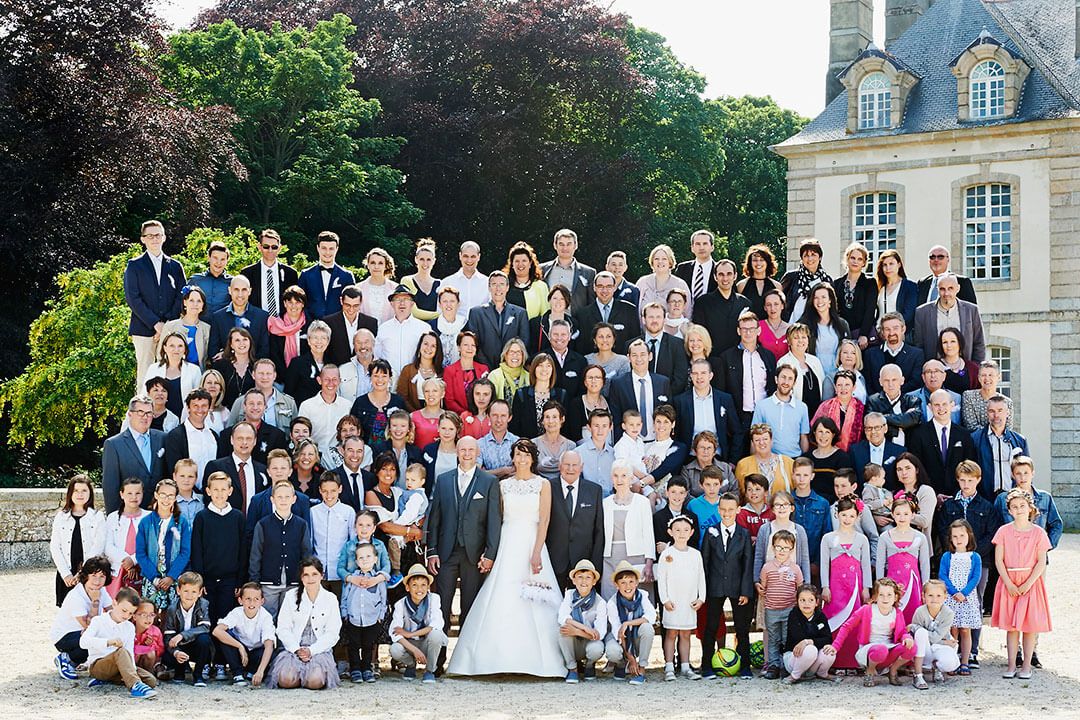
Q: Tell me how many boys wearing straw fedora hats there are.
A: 3